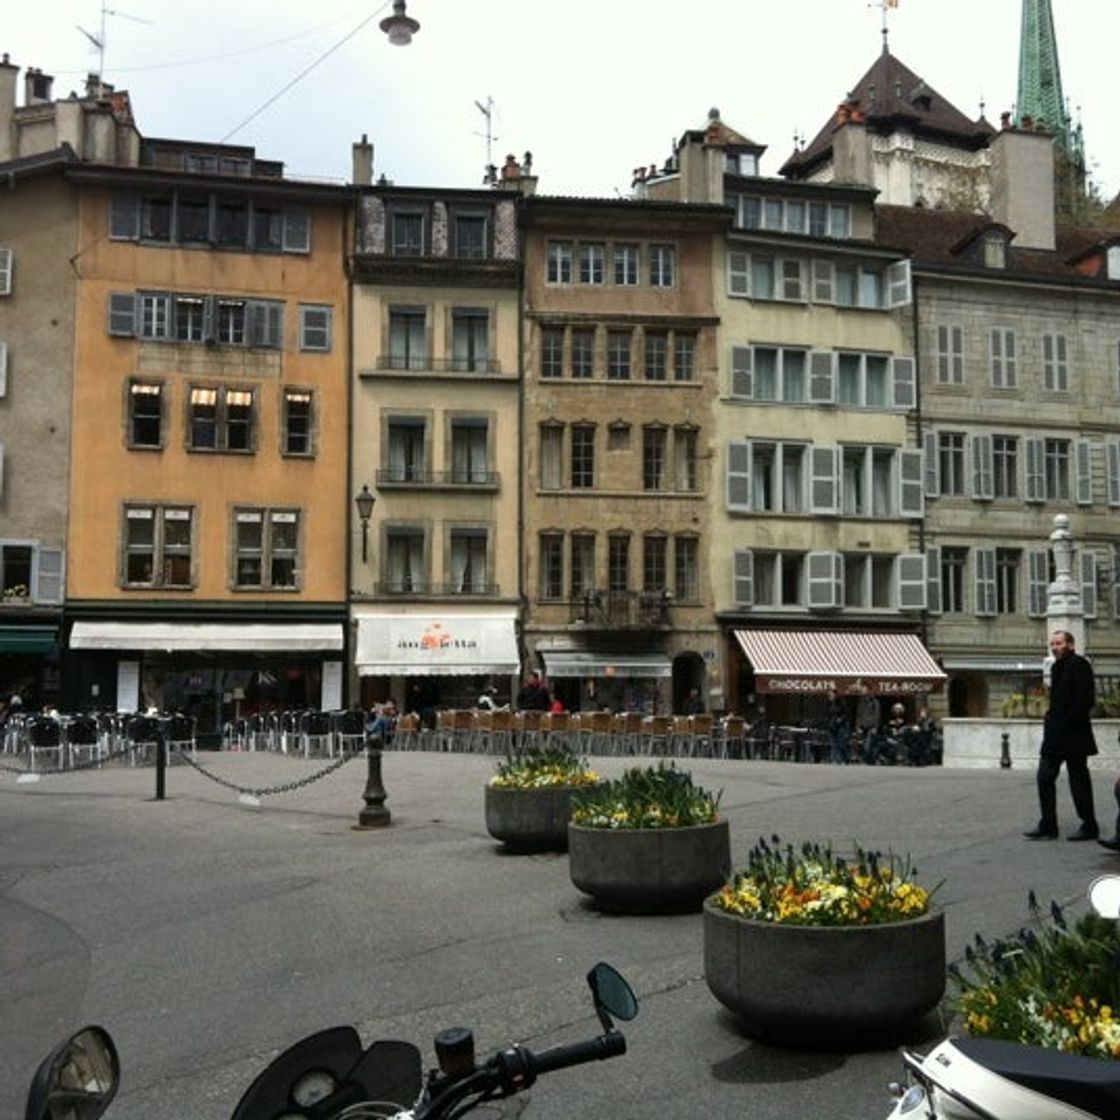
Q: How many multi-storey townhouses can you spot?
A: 6